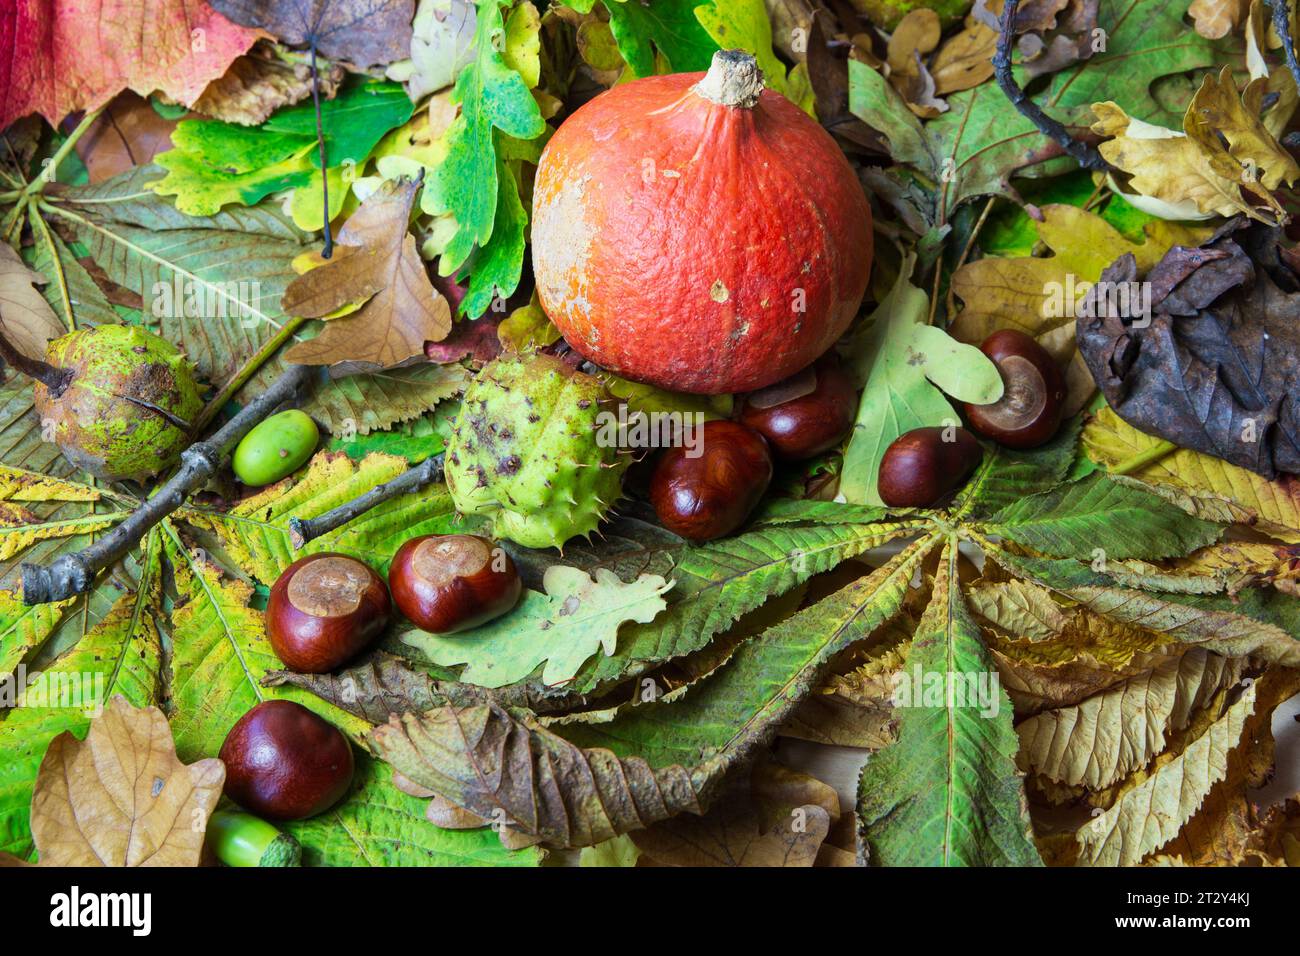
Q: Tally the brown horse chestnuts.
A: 7